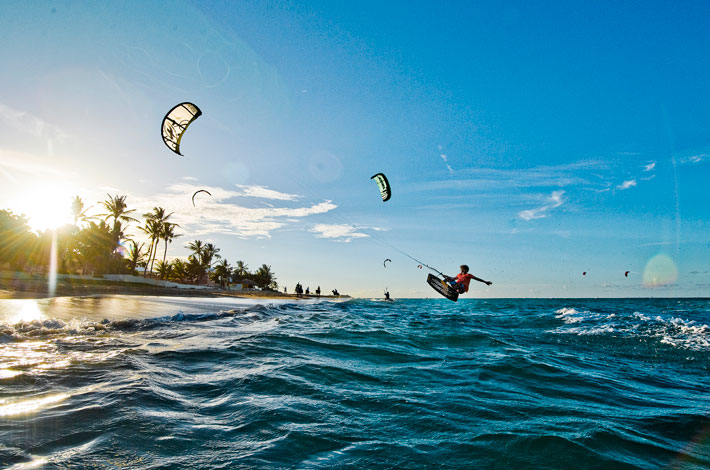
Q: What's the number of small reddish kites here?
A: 3